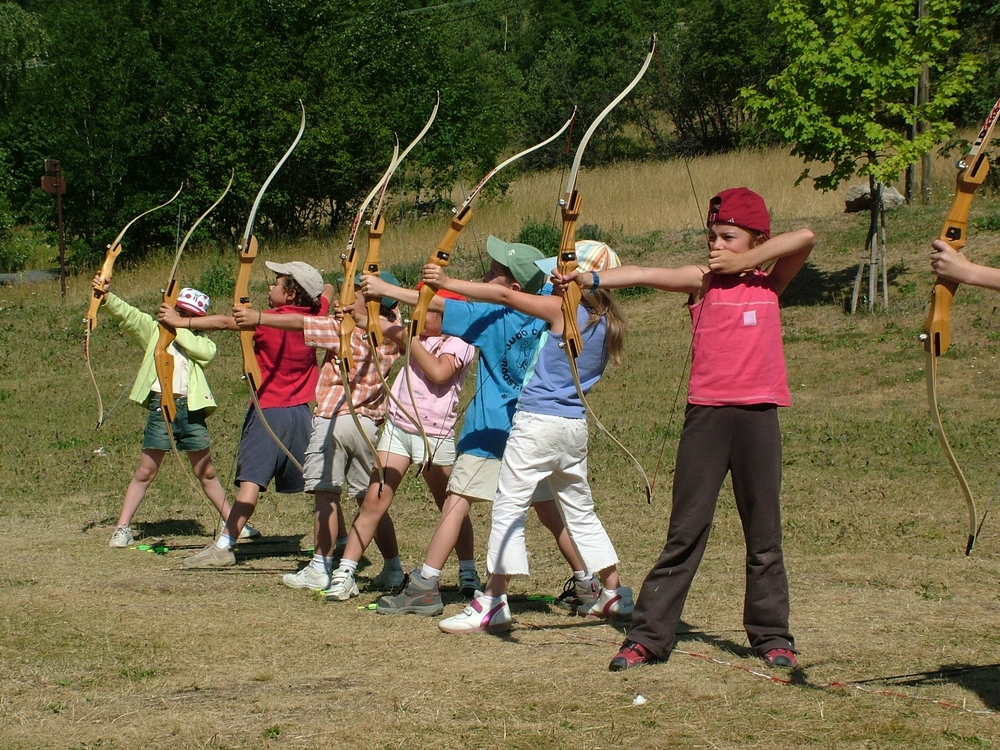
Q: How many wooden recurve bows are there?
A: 8